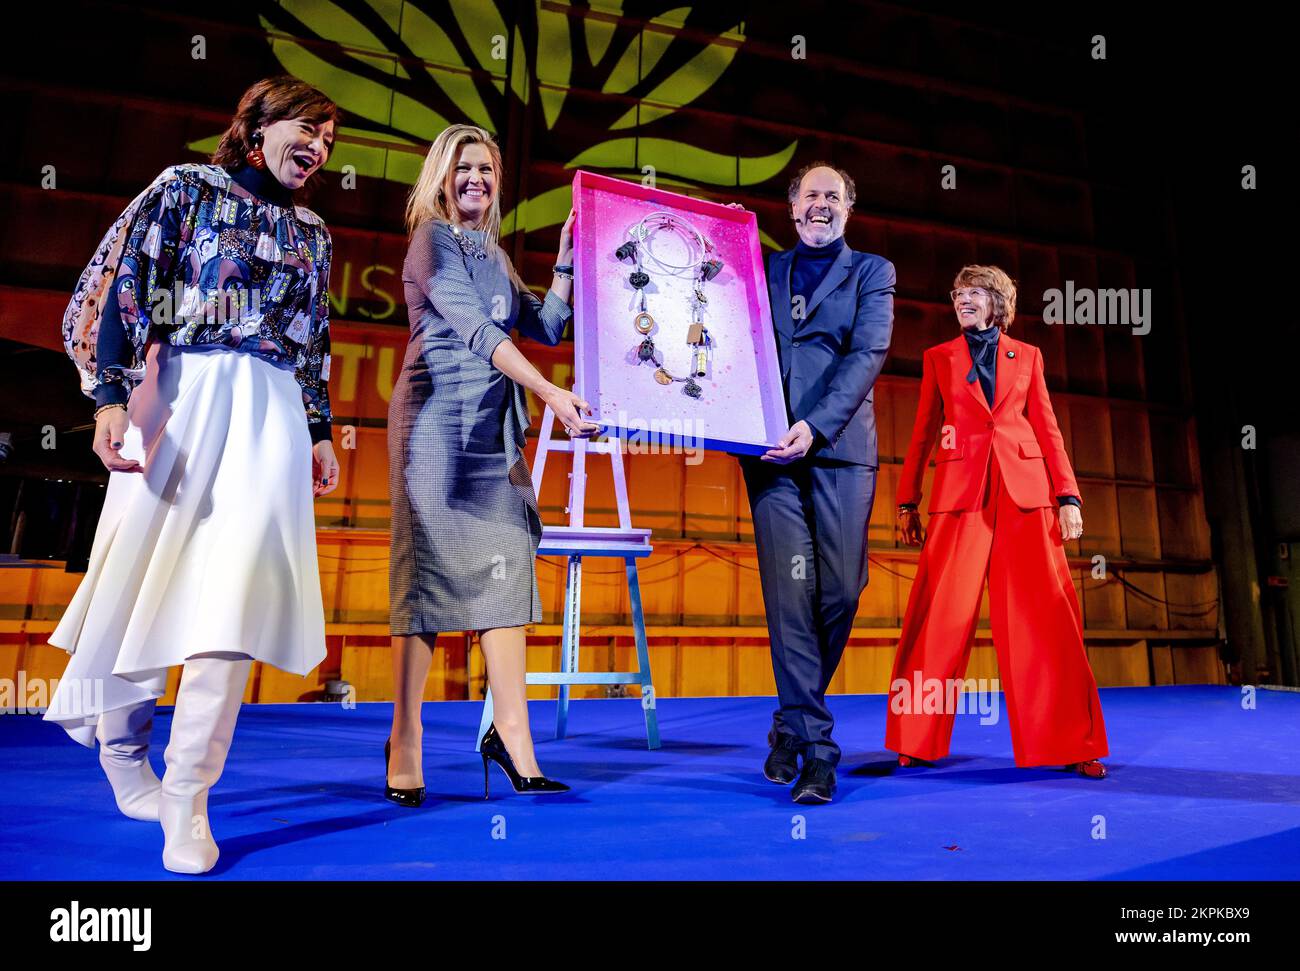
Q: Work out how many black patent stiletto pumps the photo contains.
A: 2